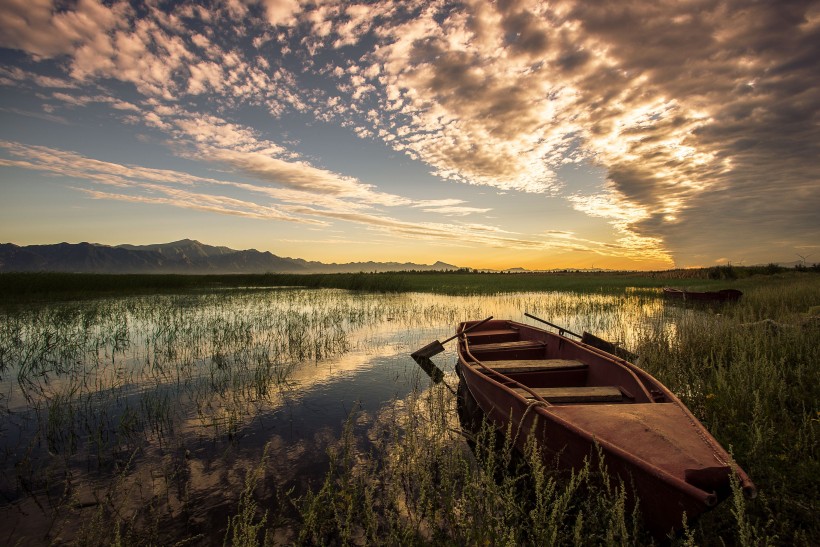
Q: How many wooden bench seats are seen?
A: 3